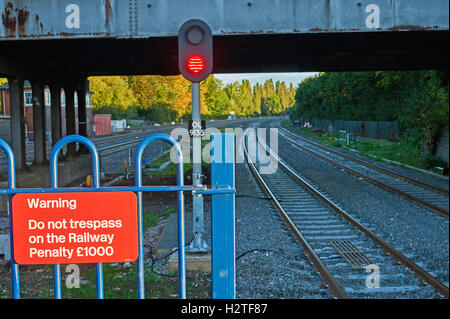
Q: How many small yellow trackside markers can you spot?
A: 2